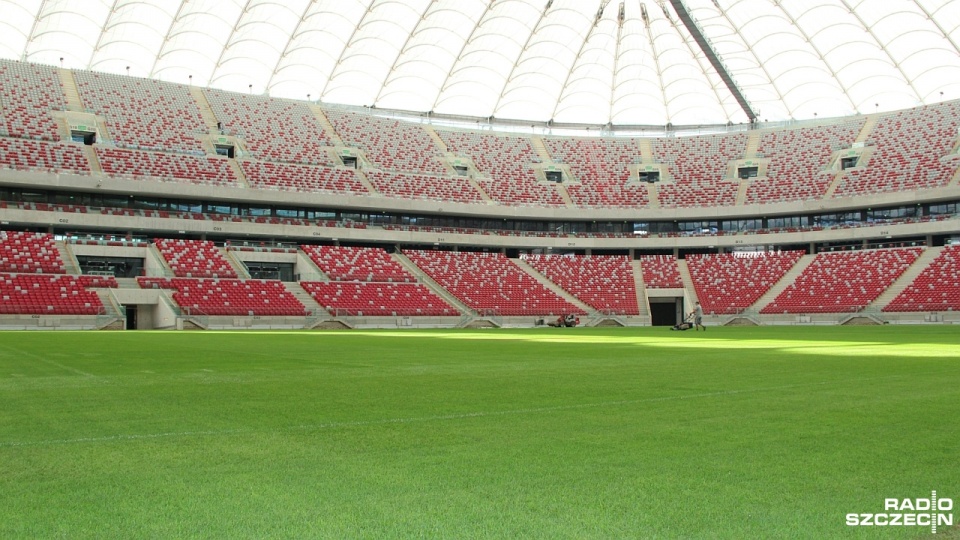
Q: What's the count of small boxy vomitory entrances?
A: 8